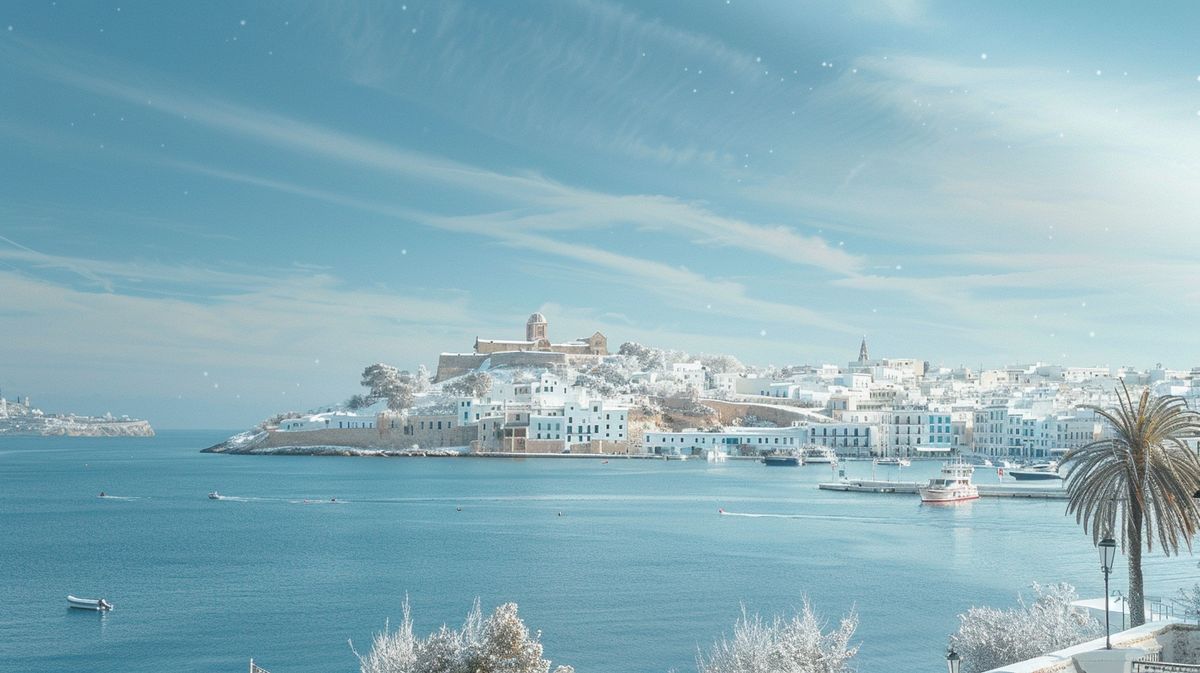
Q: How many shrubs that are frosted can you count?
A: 3